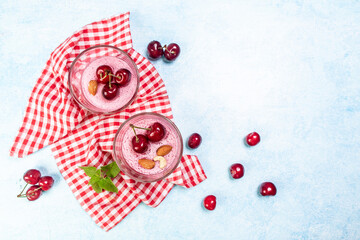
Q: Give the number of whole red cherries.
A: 15